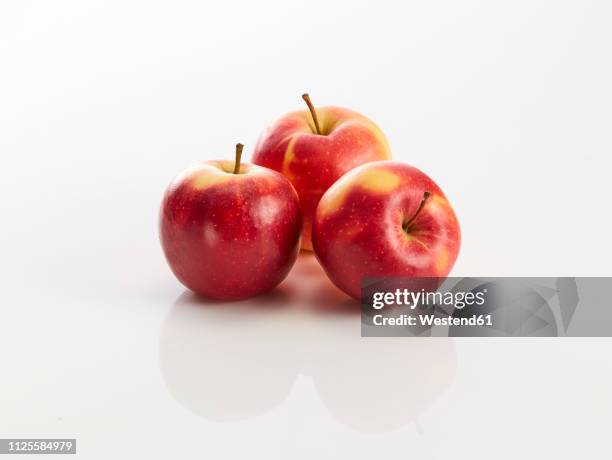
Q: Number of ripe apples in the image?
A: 3